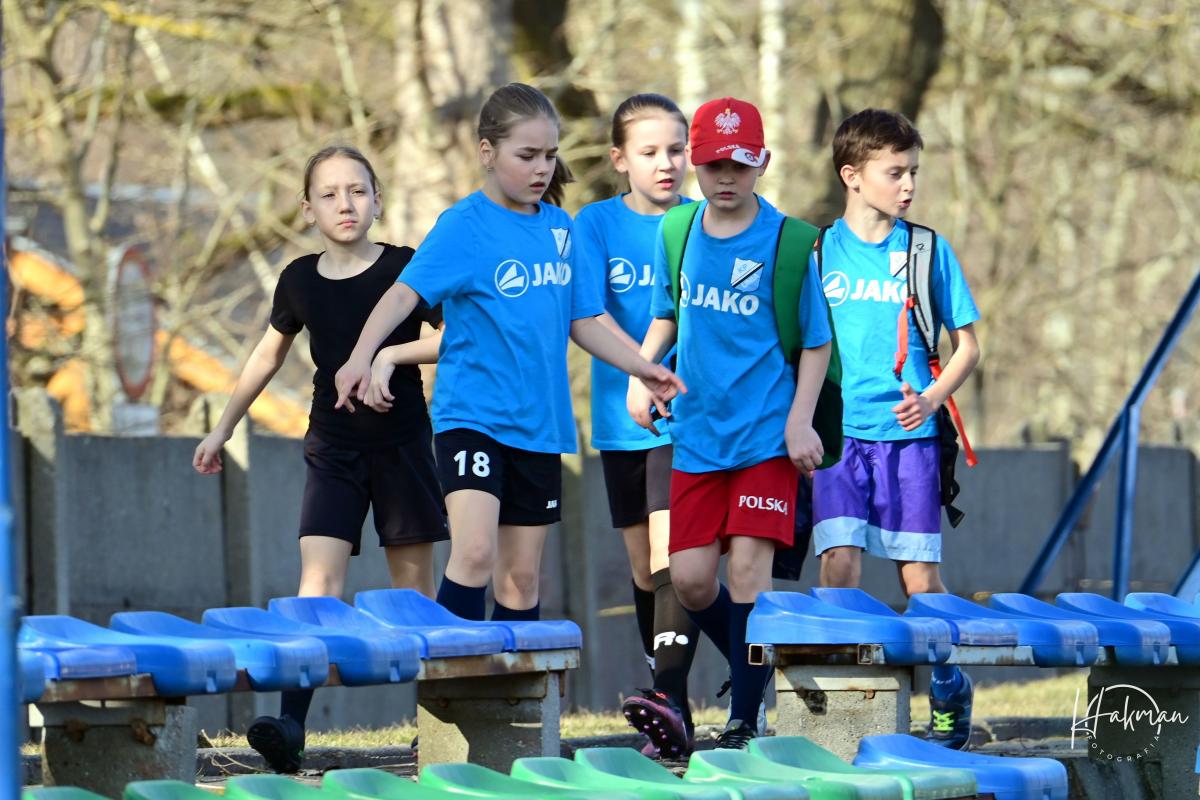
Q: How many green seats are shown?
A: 9